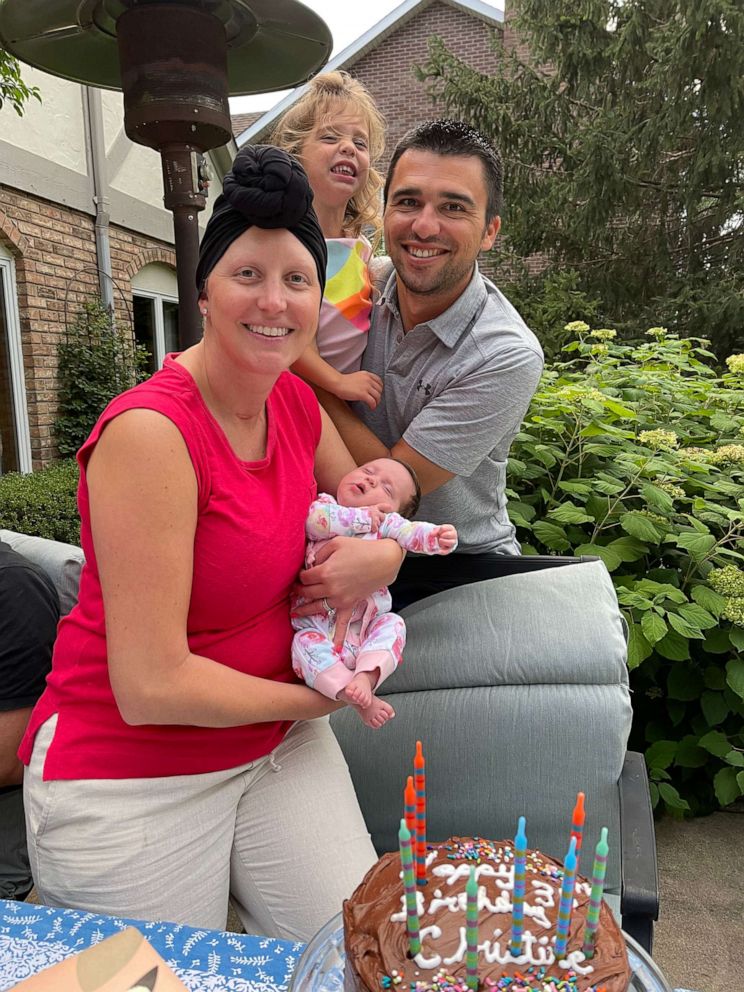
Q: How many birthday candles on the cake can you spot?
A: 8